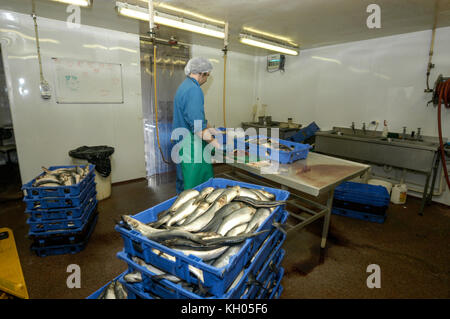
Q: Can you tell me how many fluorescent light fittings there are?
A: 3